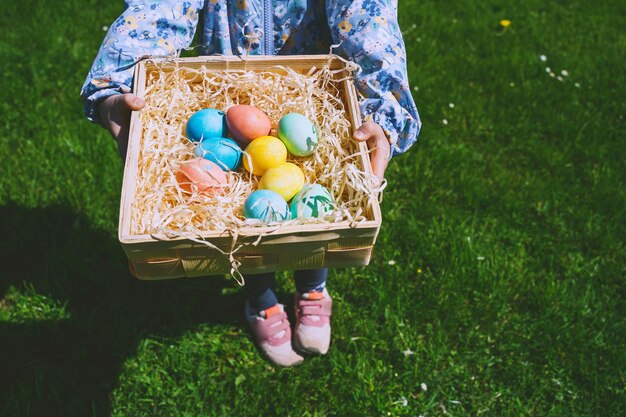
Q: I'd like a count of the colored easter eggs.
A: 9